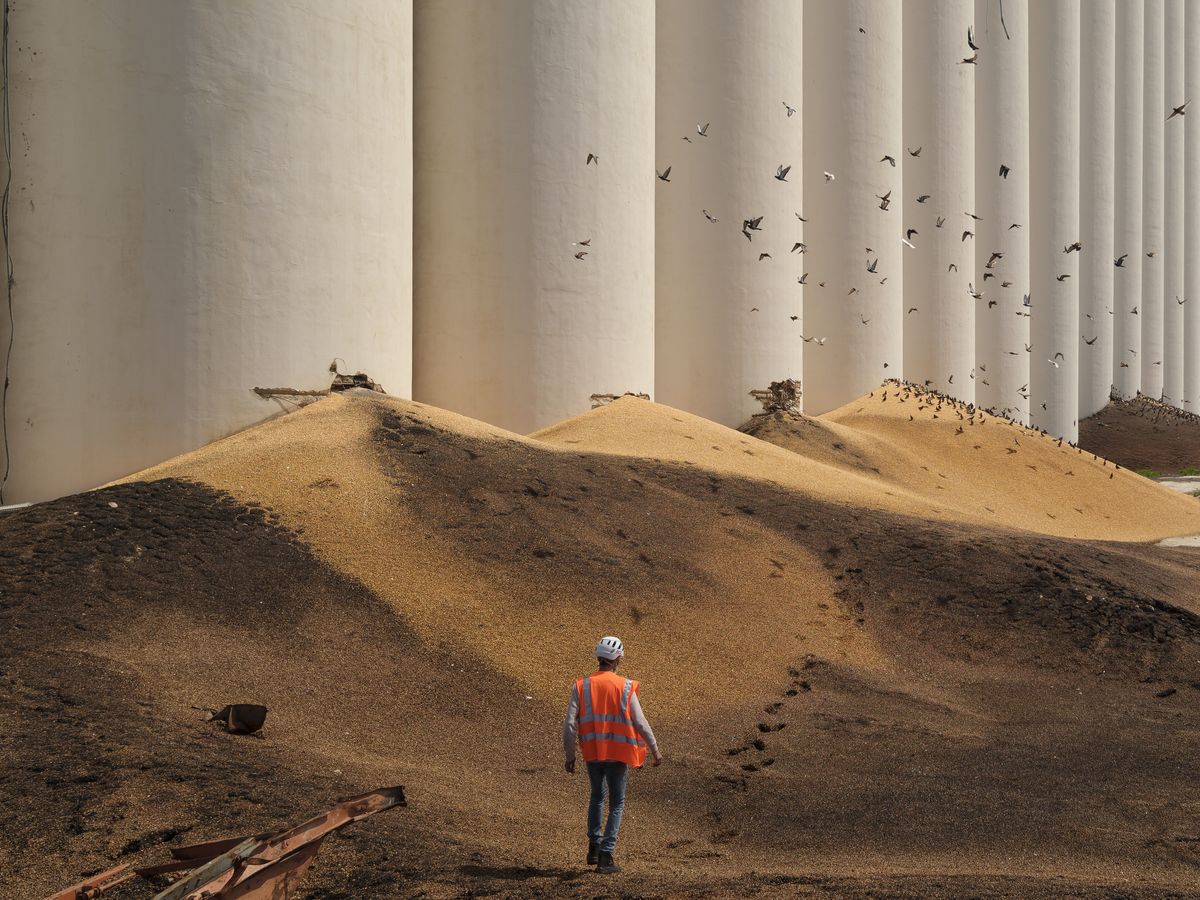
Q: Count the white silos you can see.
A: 12